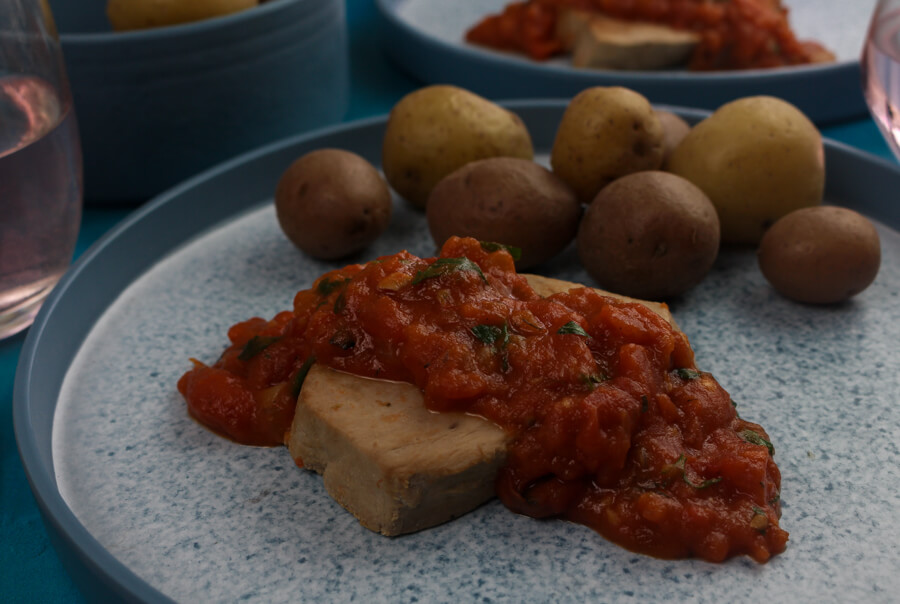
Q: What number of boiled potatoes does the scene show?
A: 9